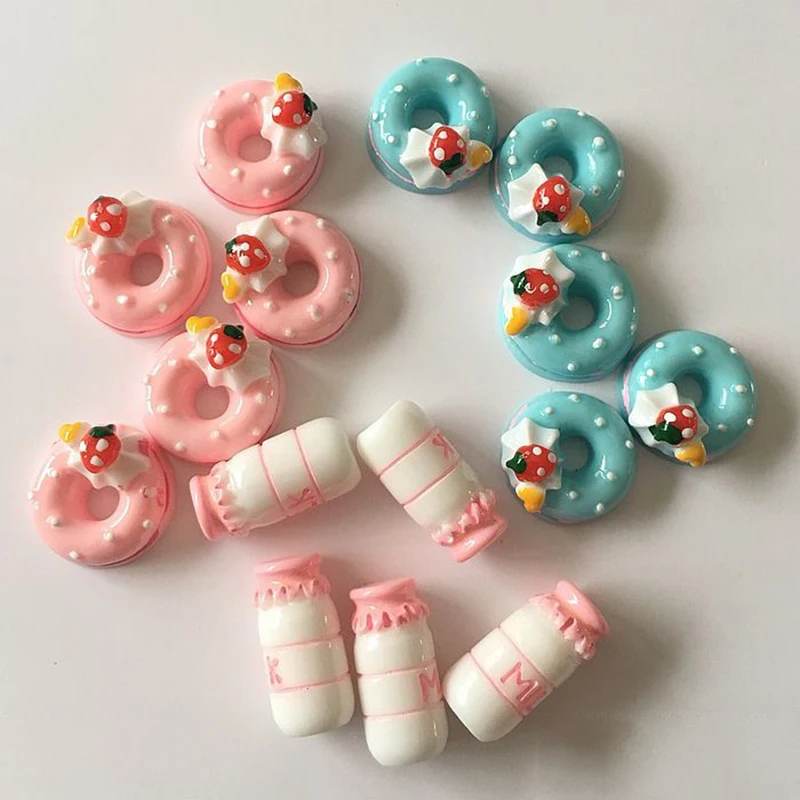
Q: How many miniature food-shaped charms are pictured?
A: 15